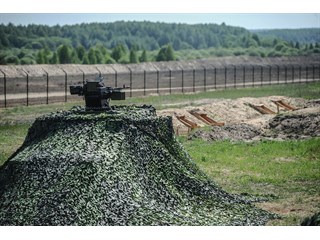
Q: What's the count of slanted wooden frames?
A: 4